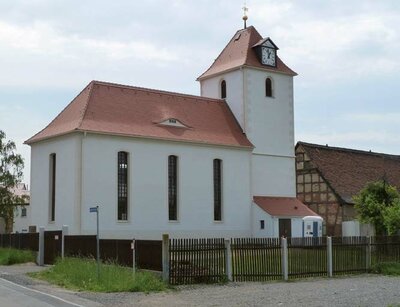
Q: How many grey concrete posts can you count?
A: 7